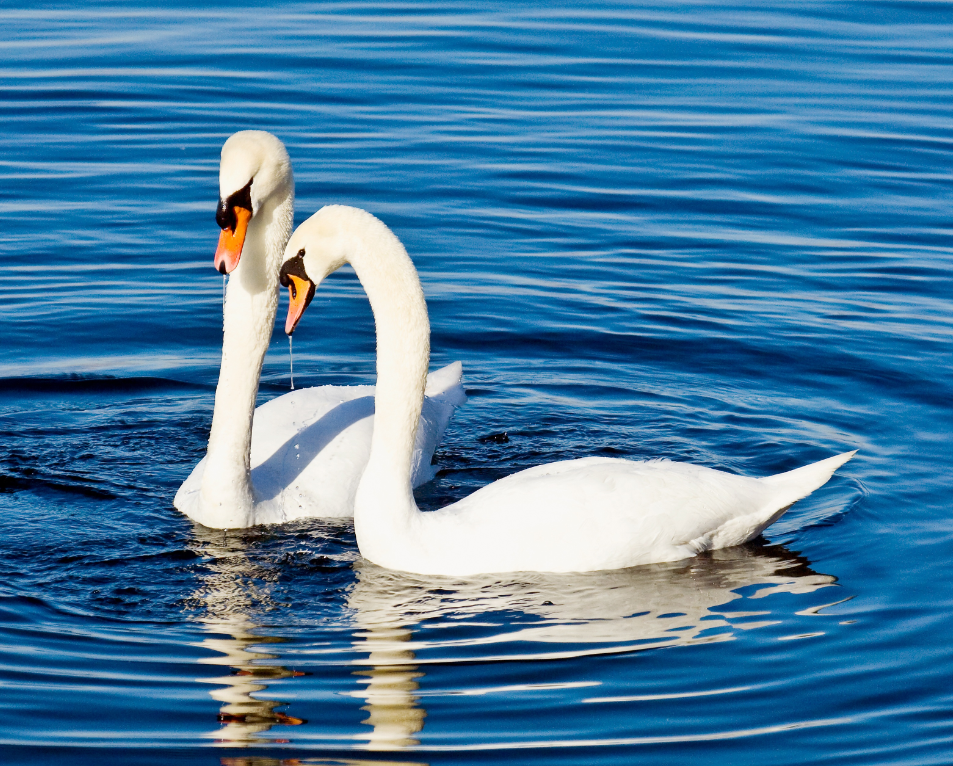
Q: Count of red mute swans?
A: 0